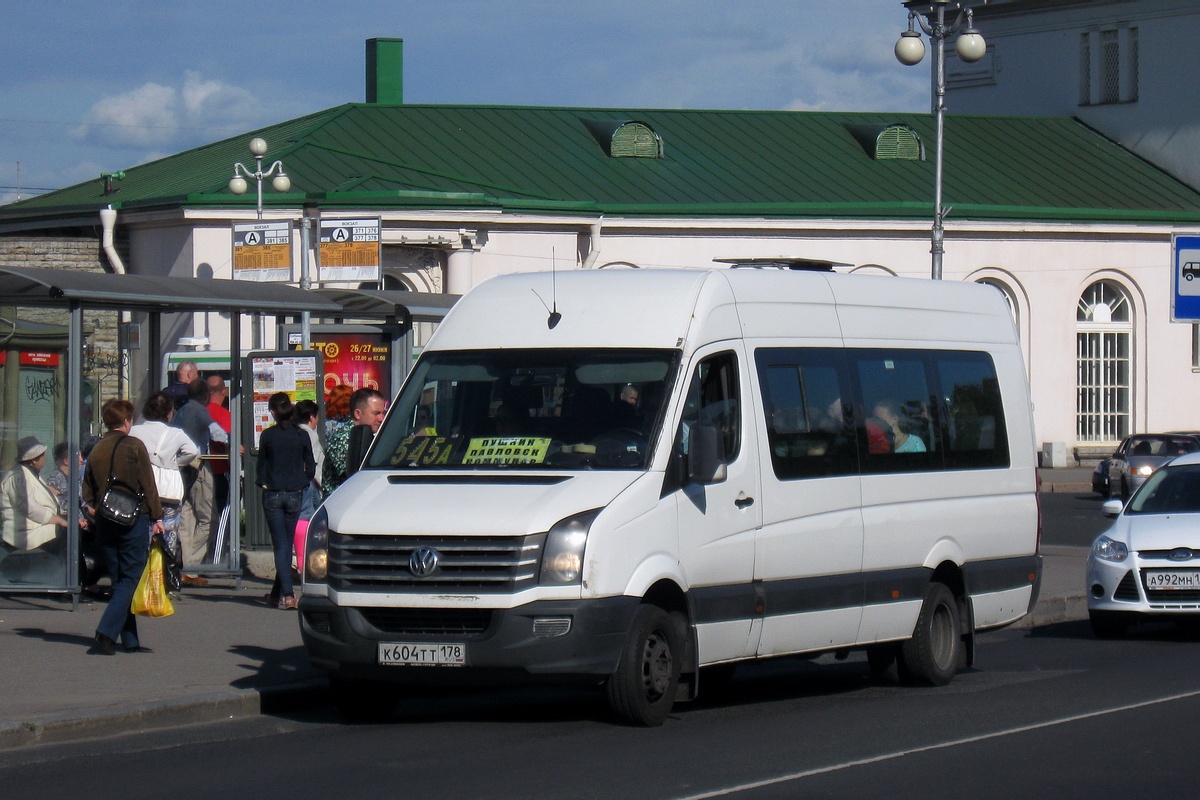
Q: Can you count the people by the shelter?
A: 12